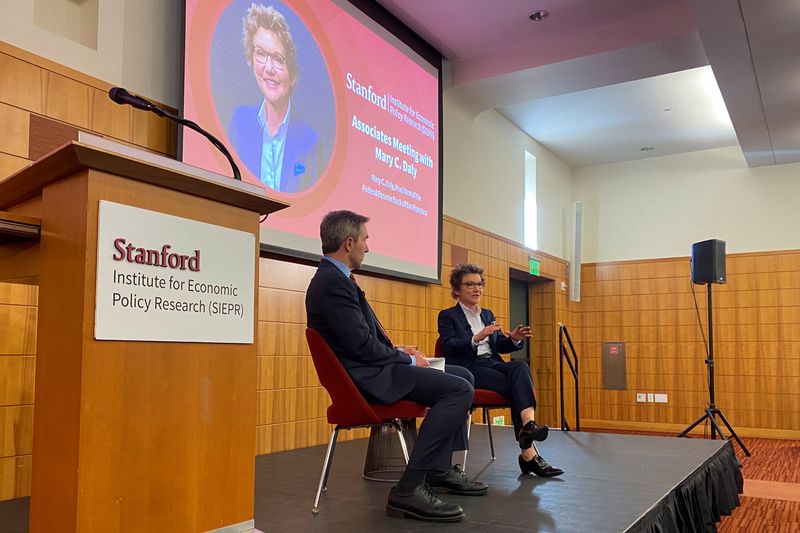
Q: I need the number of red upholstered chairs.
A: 2